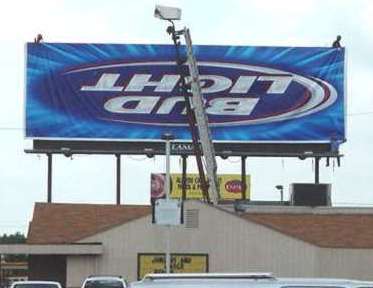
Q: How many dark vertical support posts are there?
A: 5